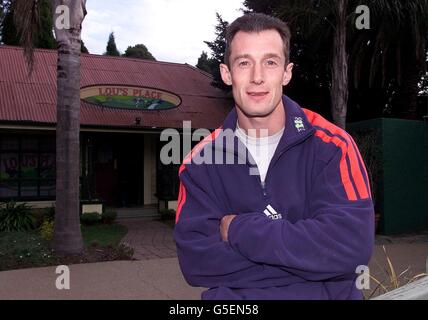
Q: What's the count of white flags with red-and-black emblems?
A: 0